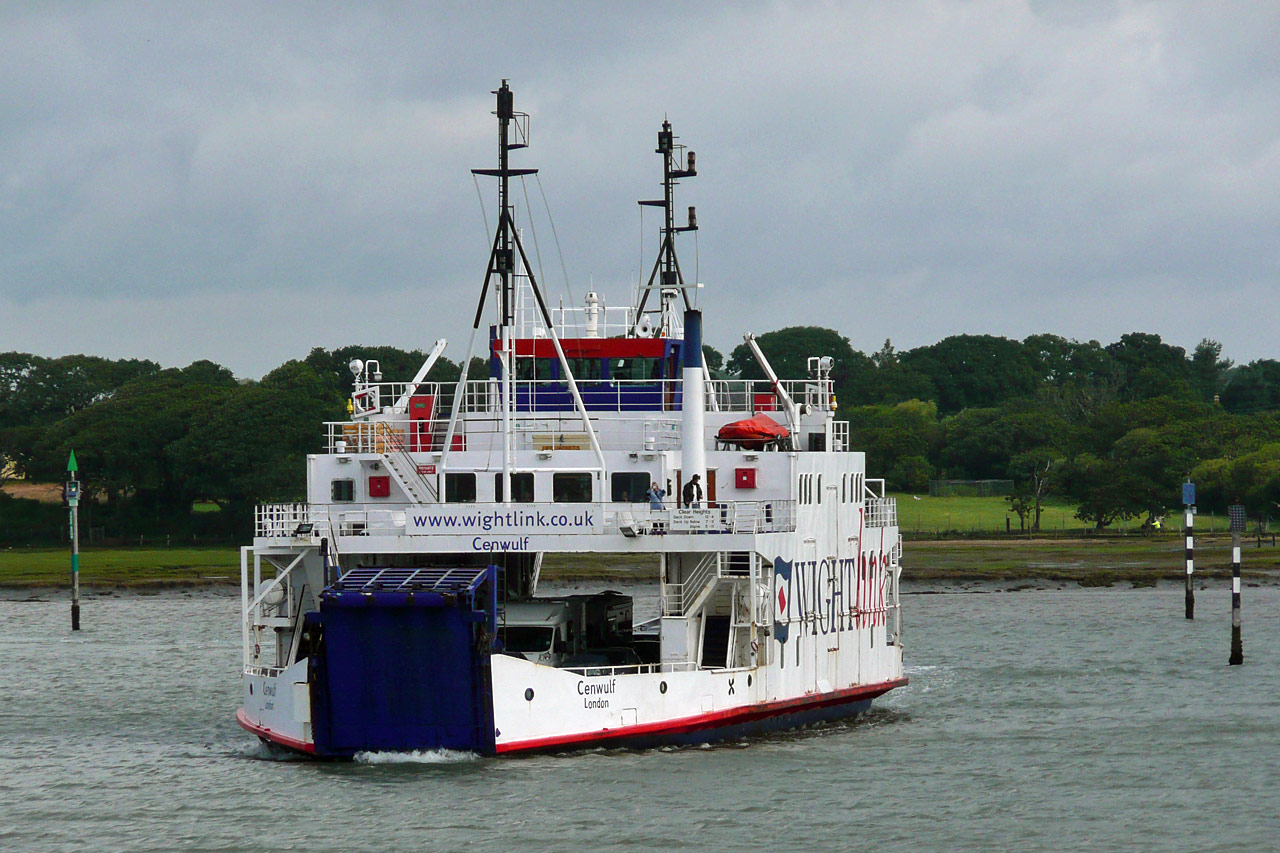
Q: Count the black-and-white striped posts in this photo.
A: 2